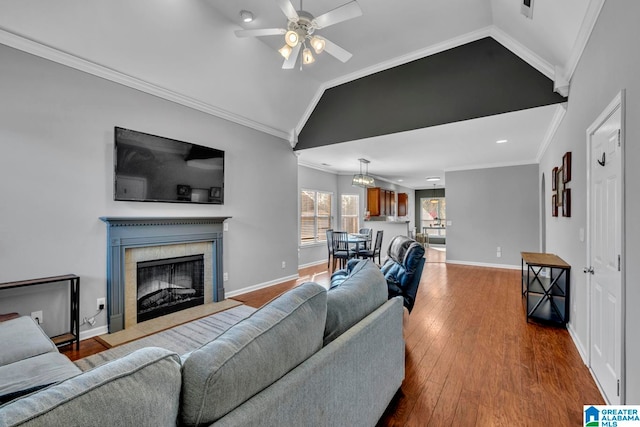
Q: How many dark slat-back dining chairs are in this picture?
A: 4